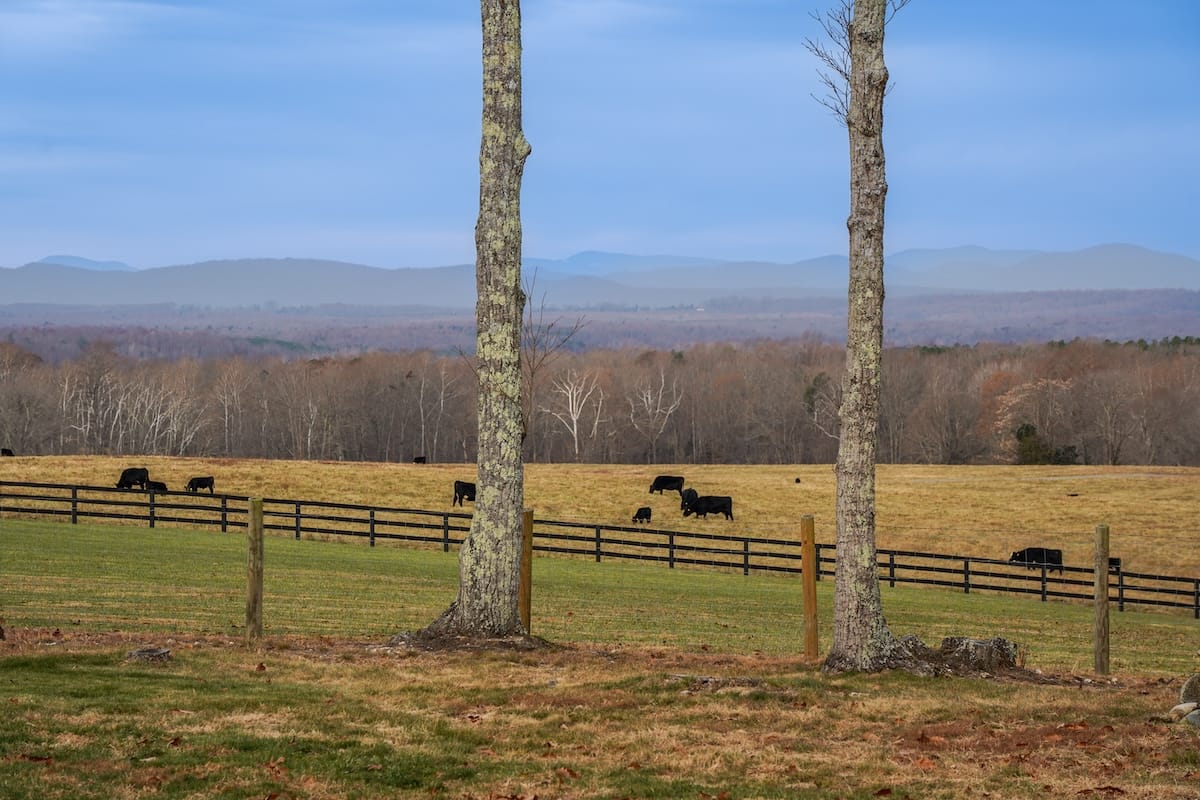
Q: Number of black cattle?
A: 12